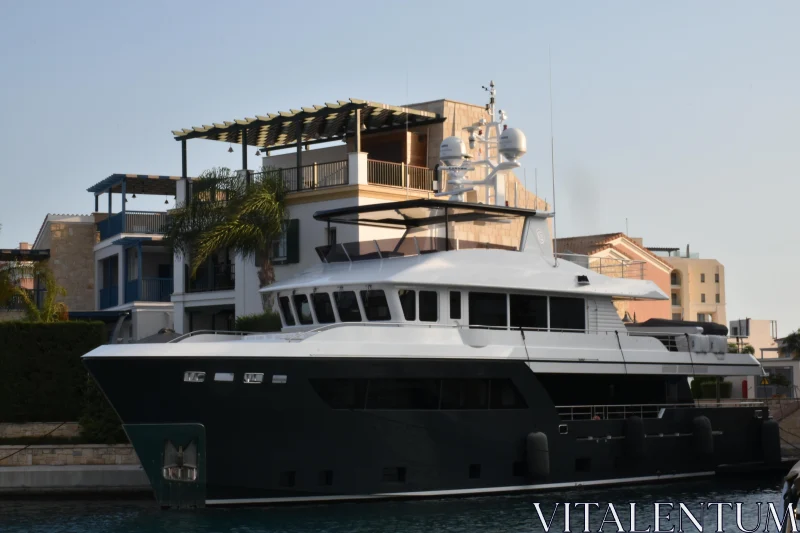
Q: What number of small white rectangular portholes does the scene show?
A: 4